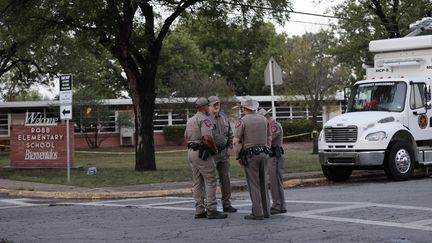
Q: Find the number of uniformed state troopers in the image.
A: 4